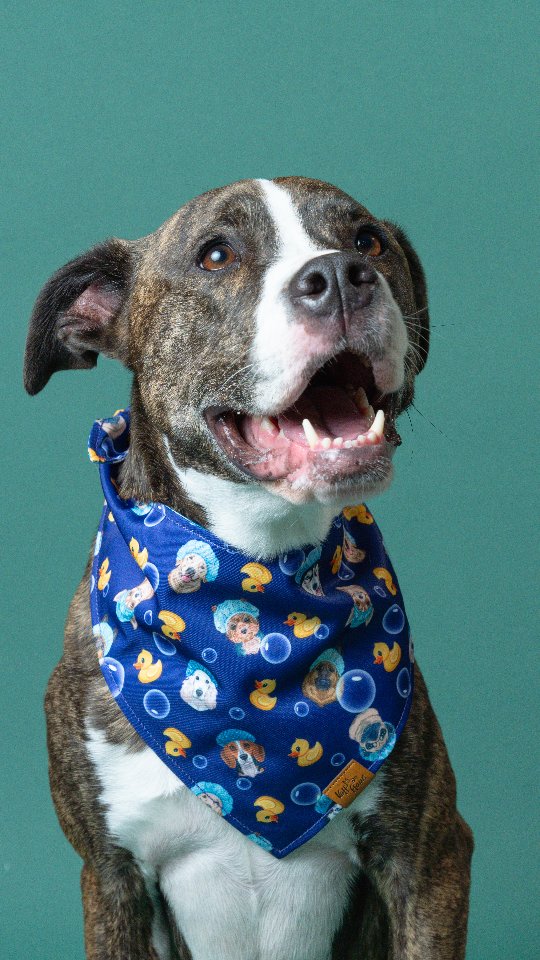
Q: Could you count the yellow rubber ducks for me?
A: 14